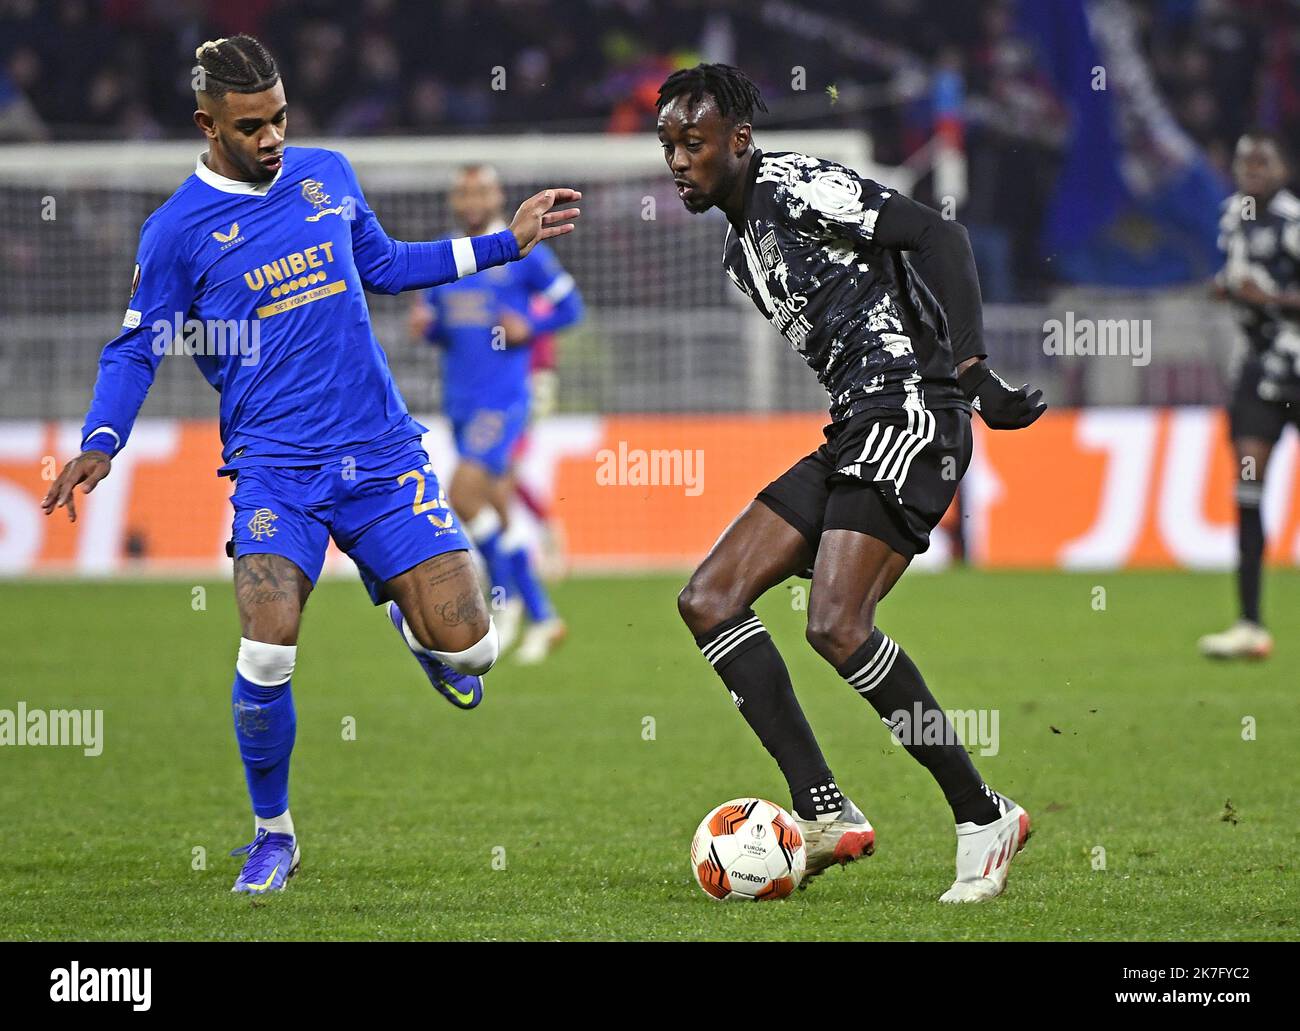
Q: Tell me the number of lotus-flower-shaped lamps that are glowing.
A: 0